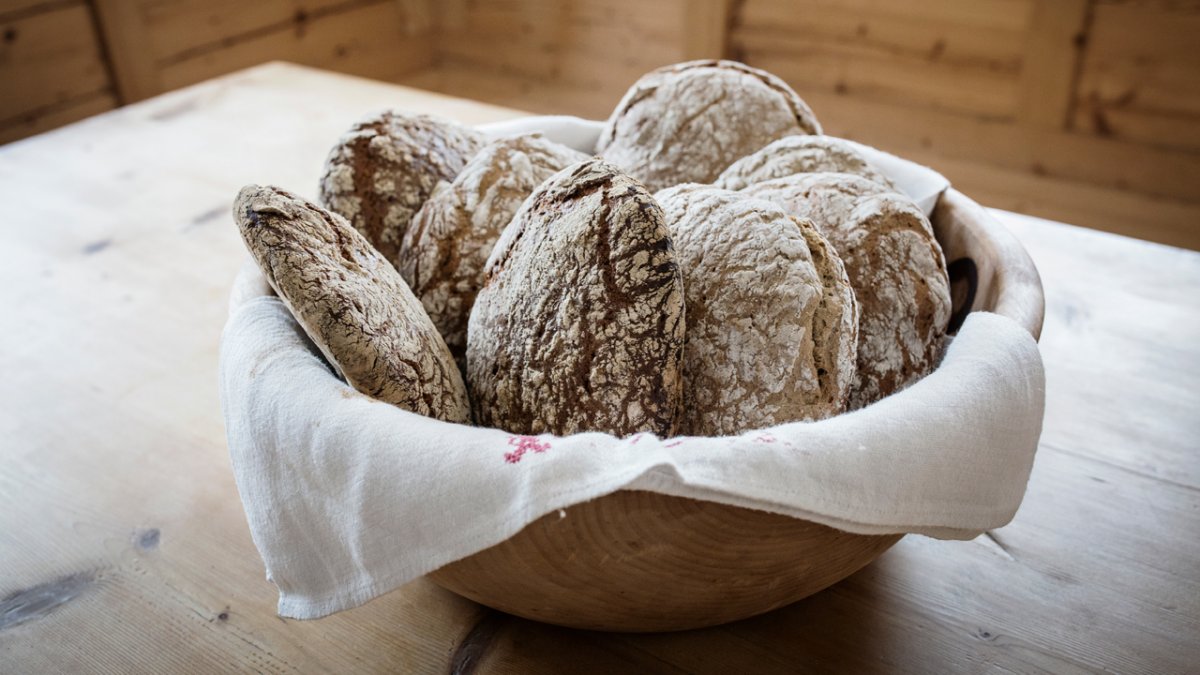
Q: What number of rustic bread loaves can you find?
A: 8